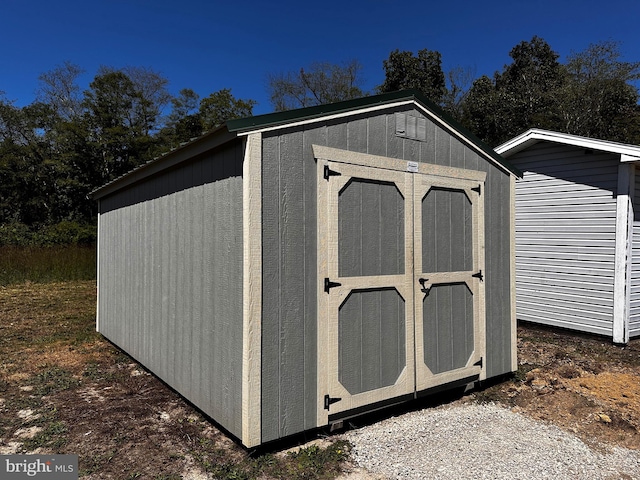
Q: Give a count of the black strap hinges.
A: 6